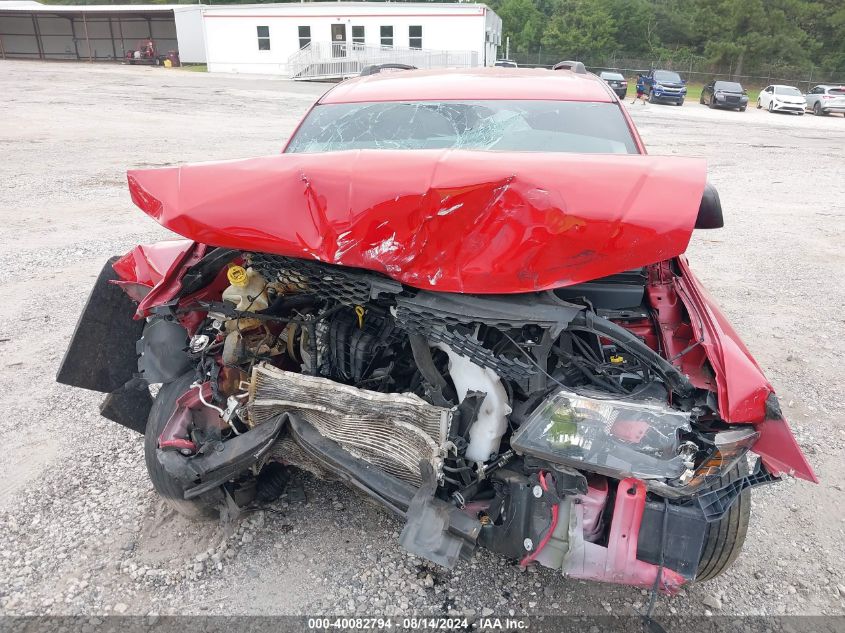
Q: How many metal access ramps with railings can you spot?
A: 1